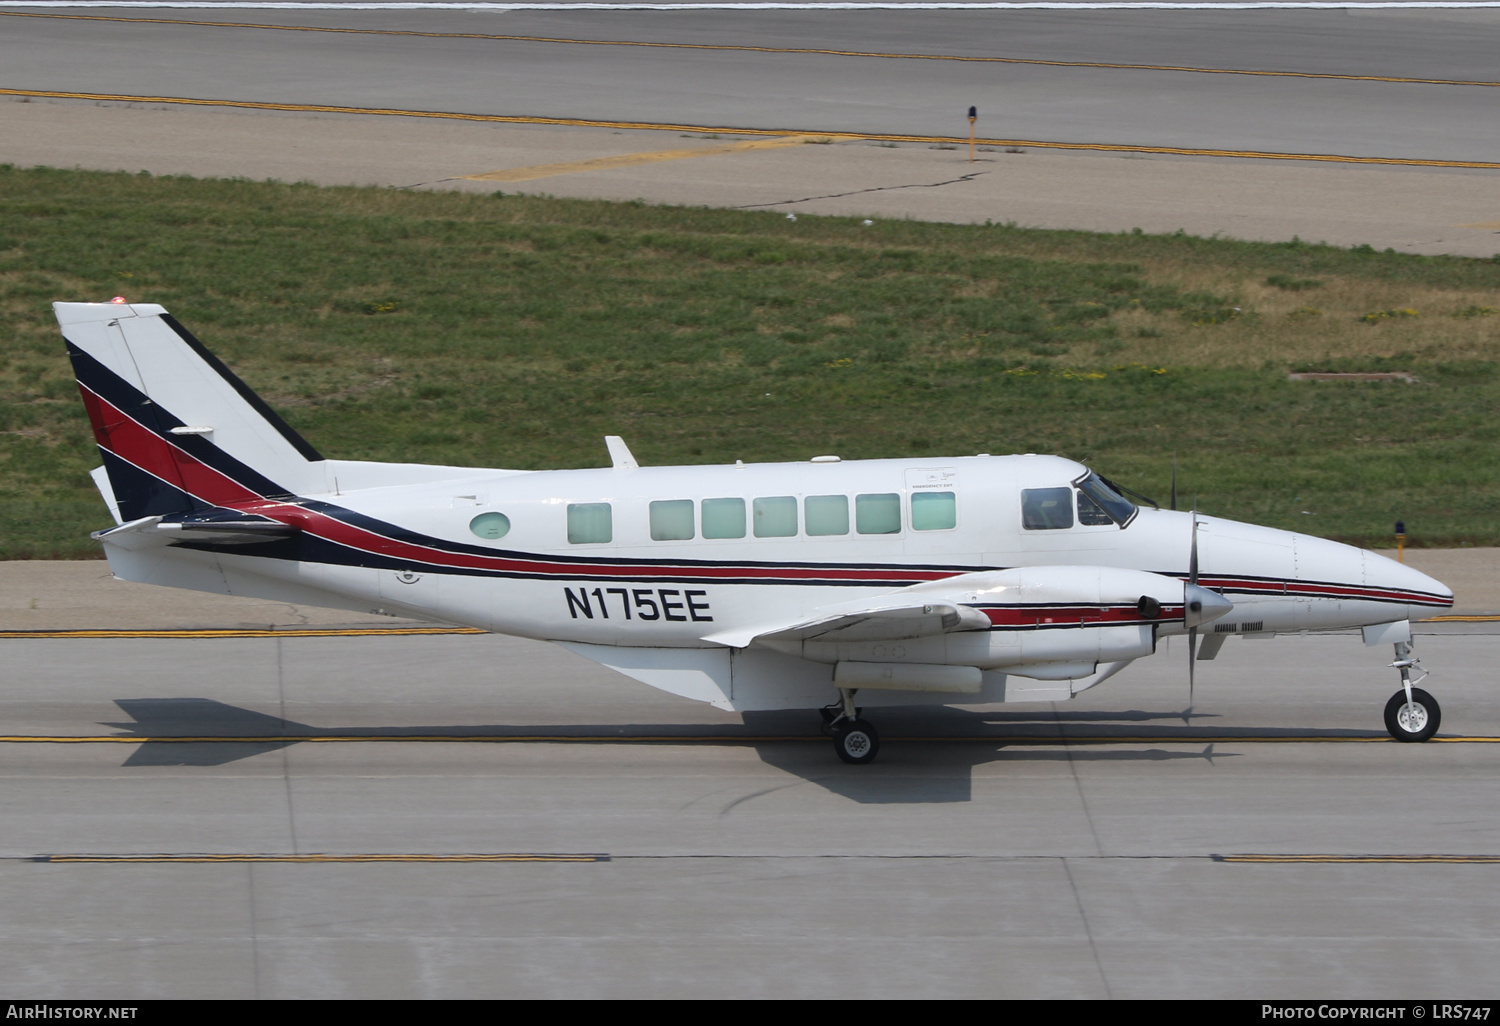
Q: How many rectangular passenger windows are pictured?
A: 7